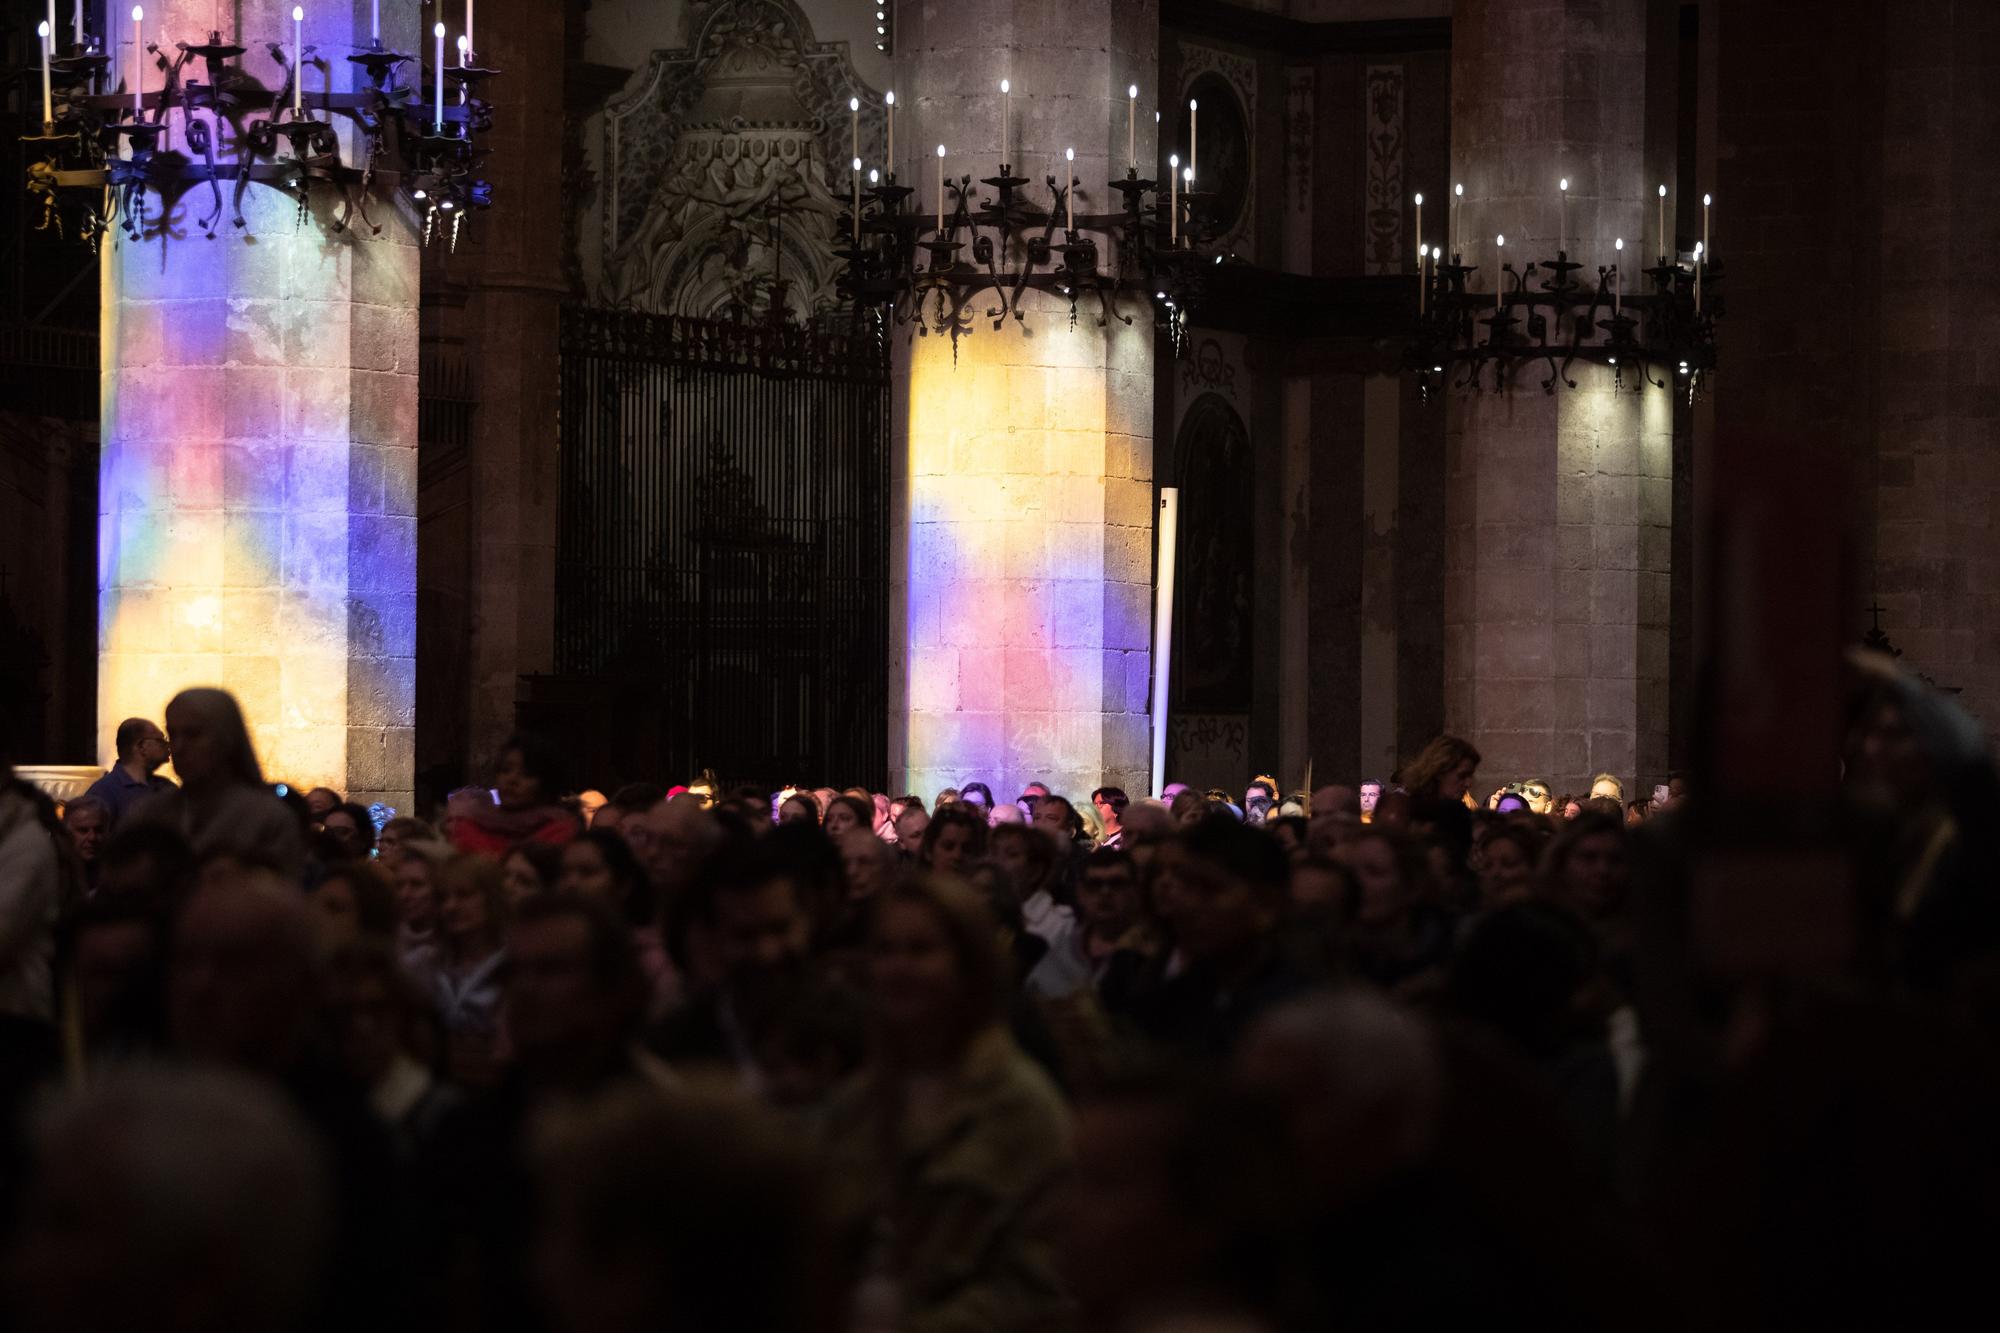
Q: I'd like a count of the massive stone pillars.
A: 3